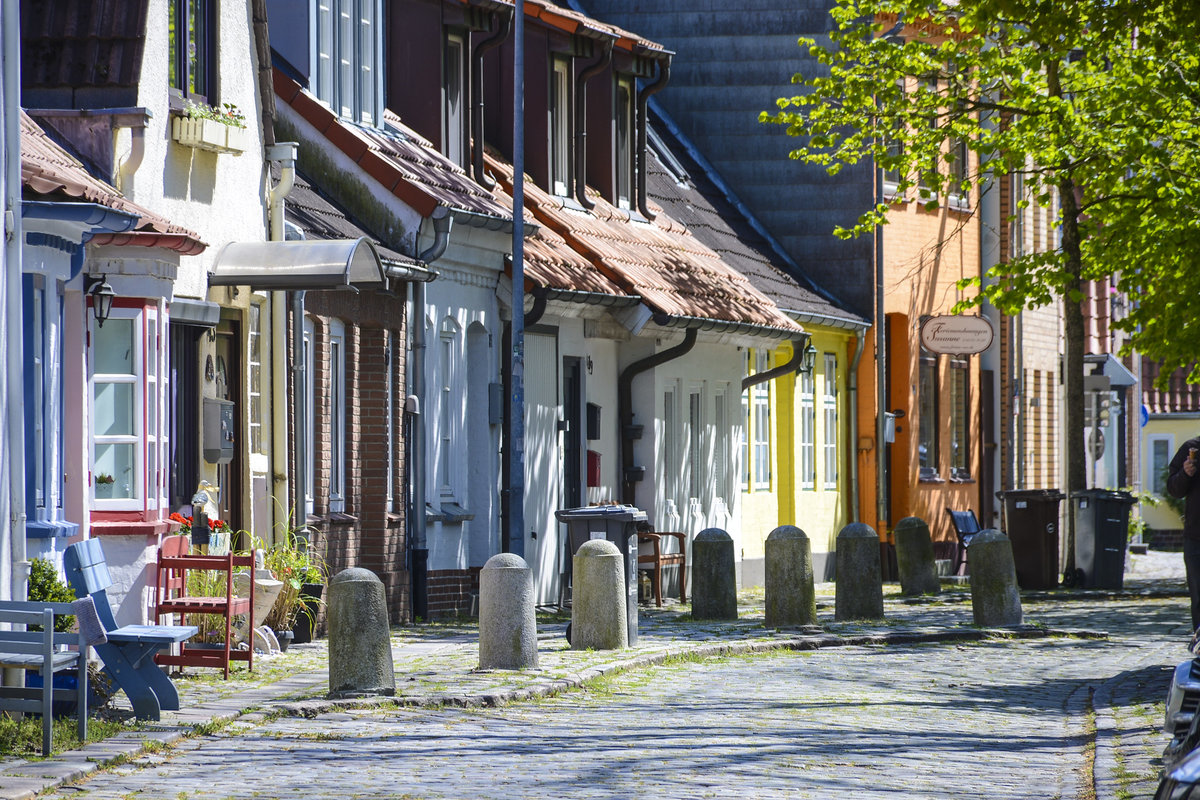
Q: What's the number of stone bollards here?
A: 8